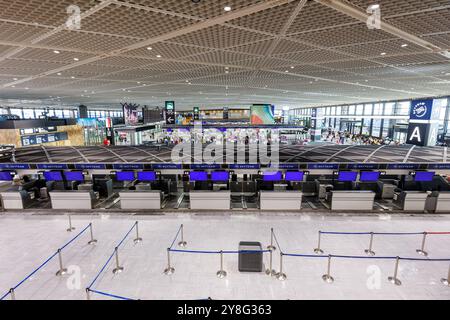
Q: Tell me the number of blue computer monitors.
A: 12